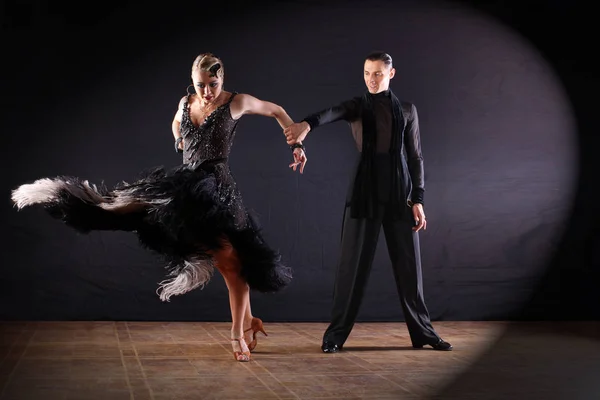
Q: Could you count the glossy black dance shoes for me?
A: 2